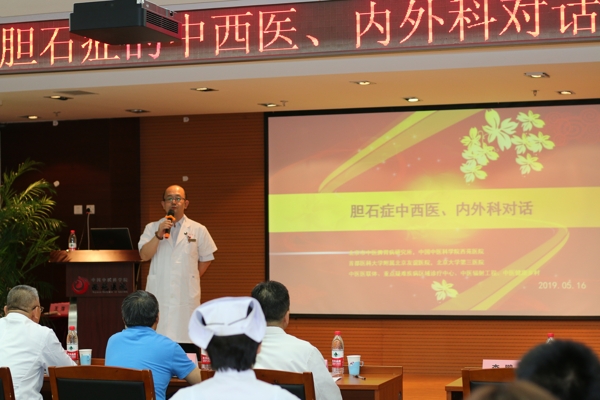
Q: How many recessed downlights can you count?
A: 9